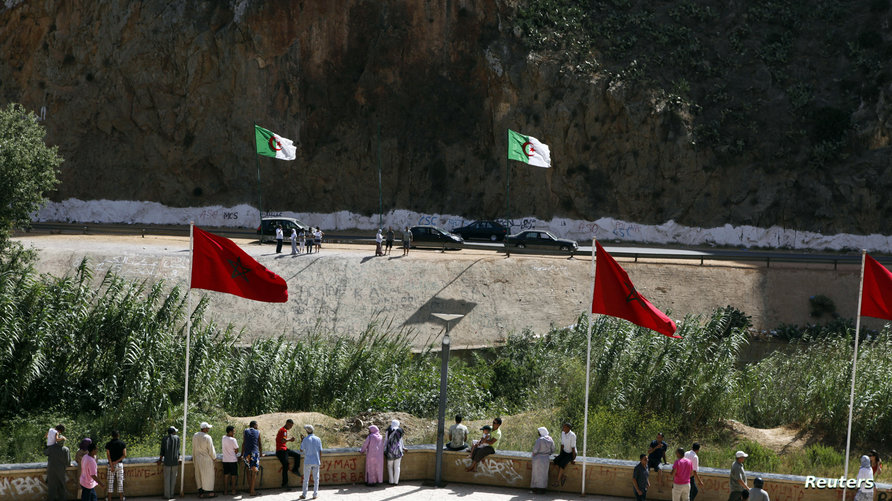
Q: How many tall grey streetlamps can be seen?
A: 1